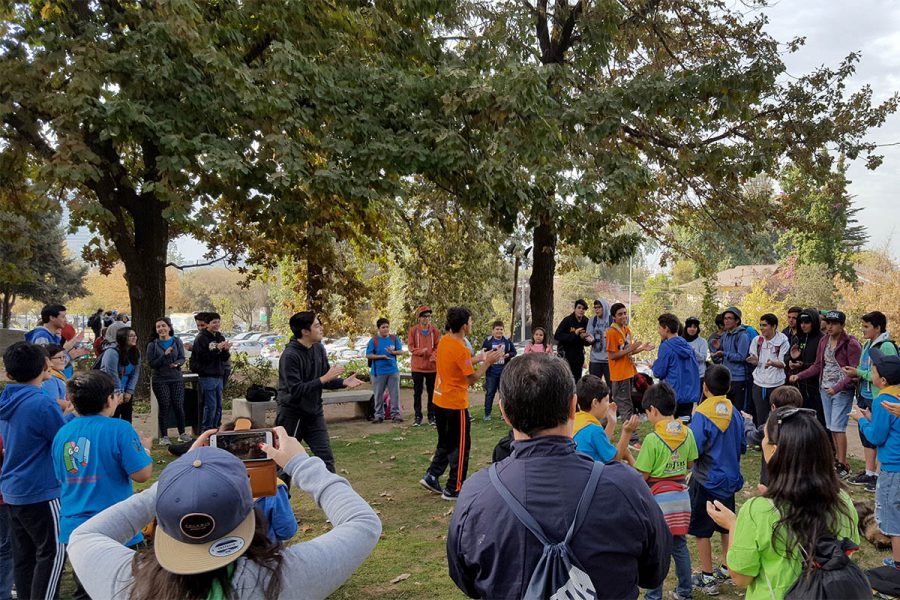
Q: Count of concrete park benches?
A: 1